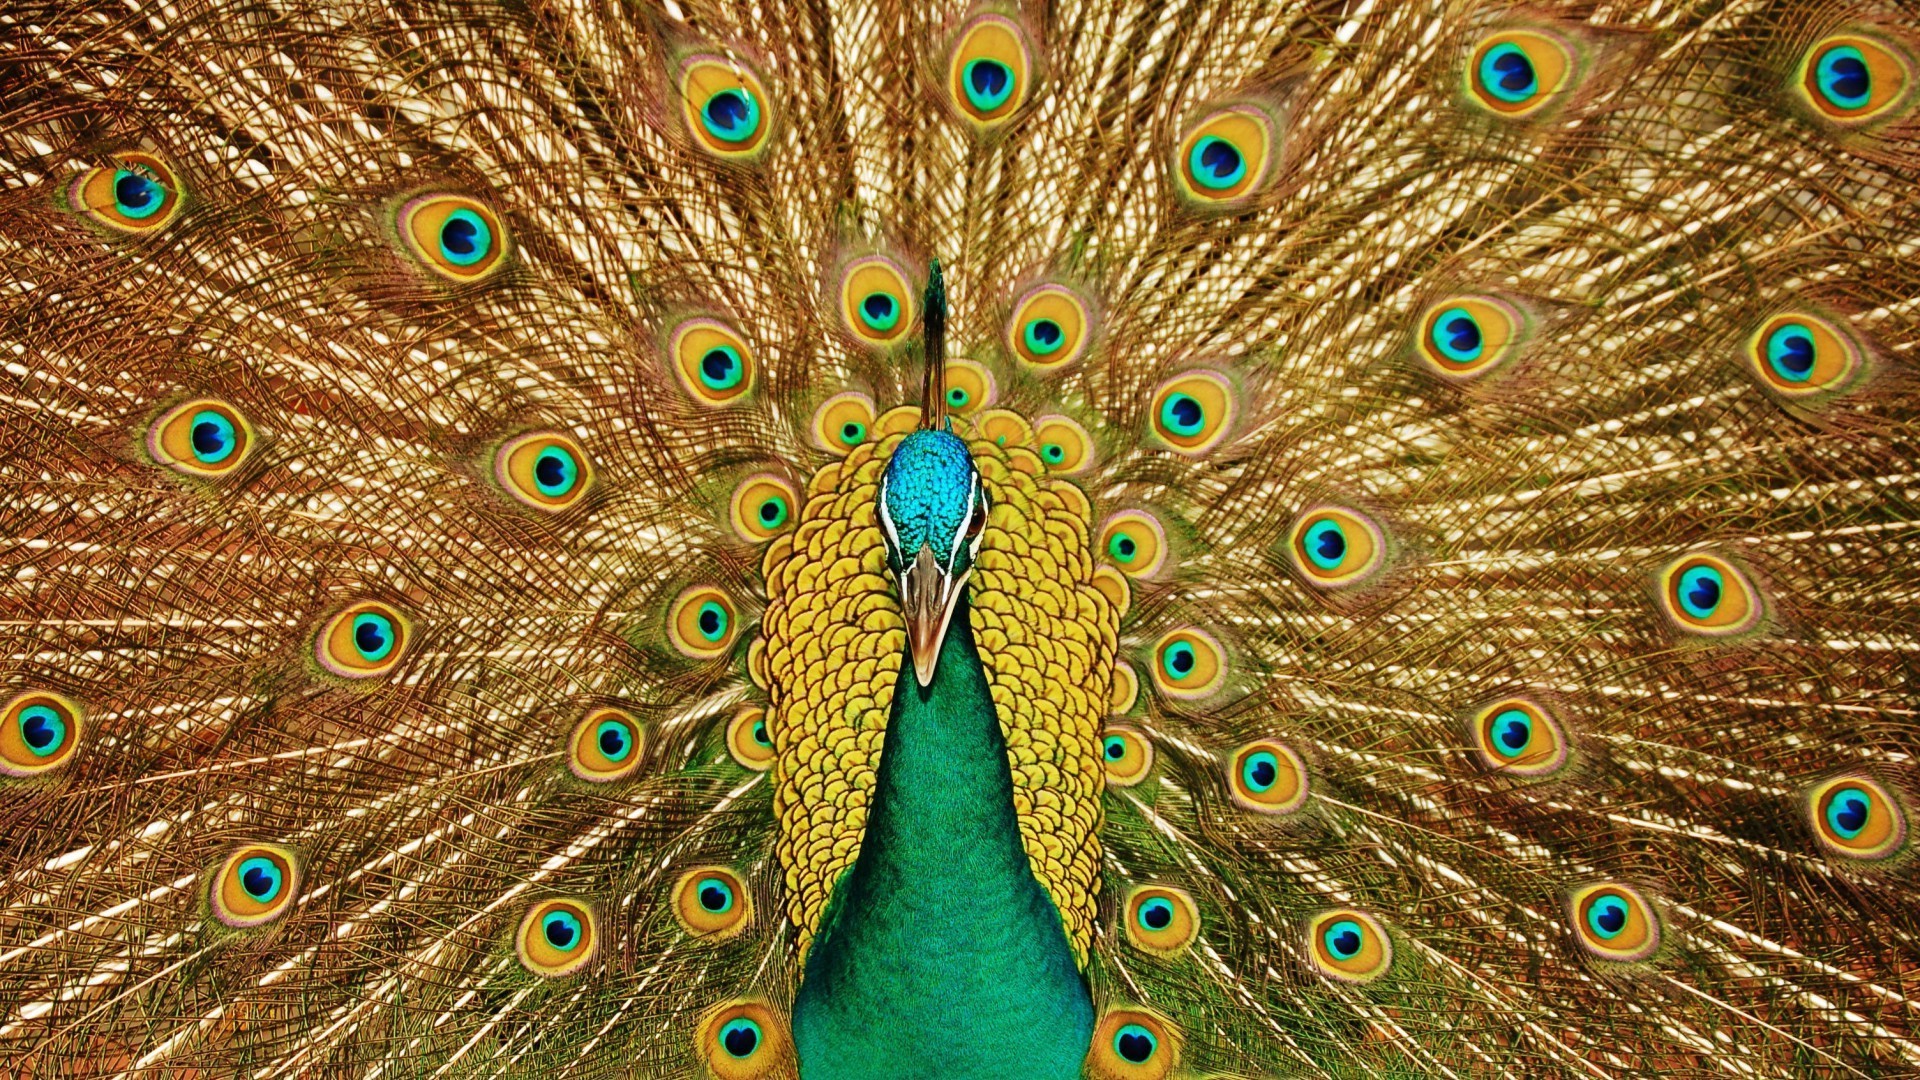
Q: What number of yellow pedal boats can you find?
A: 0